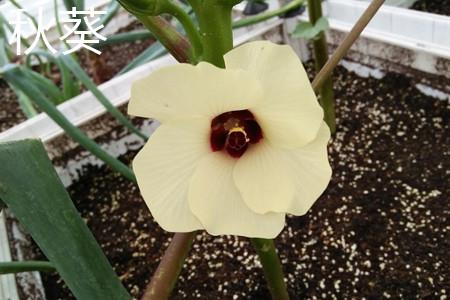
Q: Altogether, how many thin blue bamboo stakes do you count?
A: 0